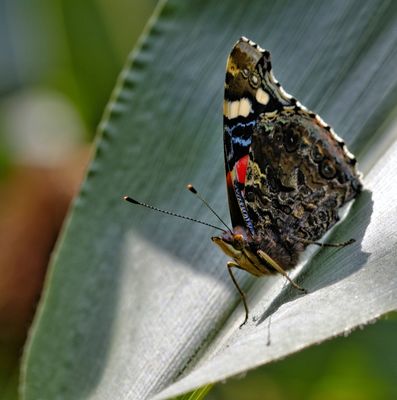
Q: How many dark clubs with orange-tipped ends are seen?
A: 2